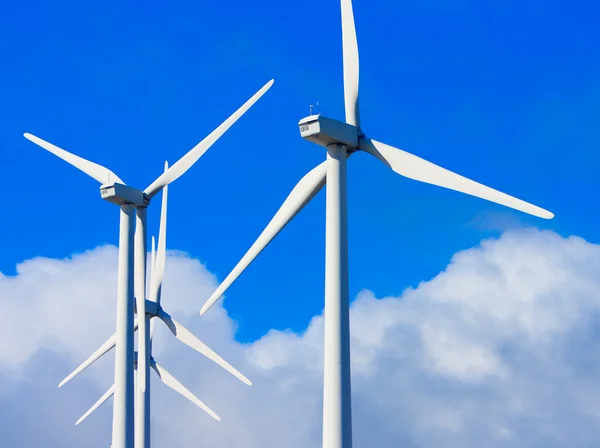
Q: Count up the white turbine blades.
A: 12